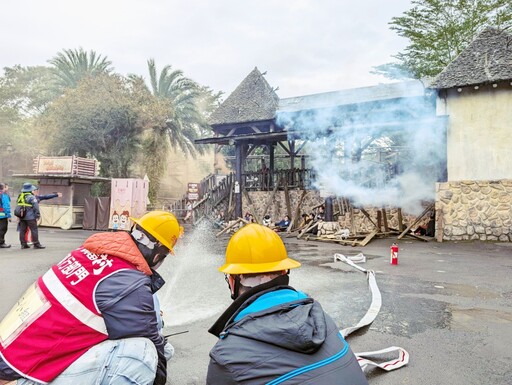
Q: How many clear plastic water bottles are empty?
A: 0